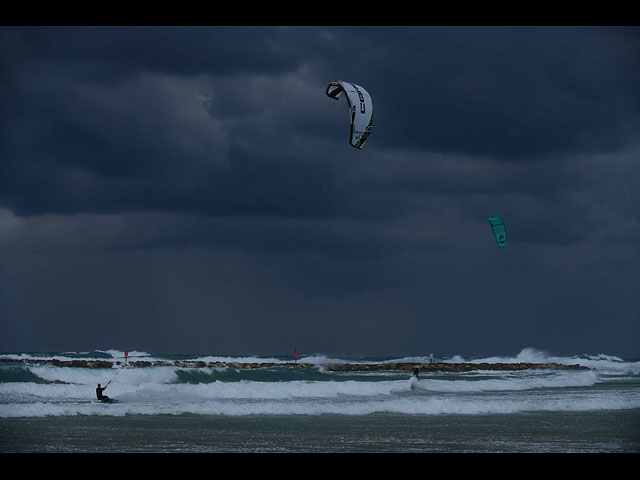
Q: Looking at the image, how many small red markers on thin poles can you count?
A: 3